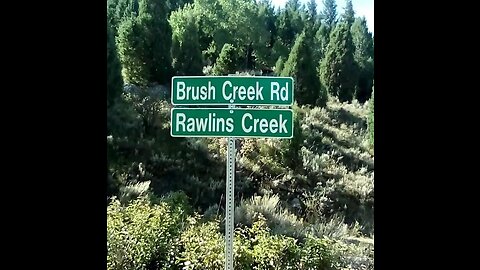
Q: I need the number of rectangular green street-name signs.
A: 2